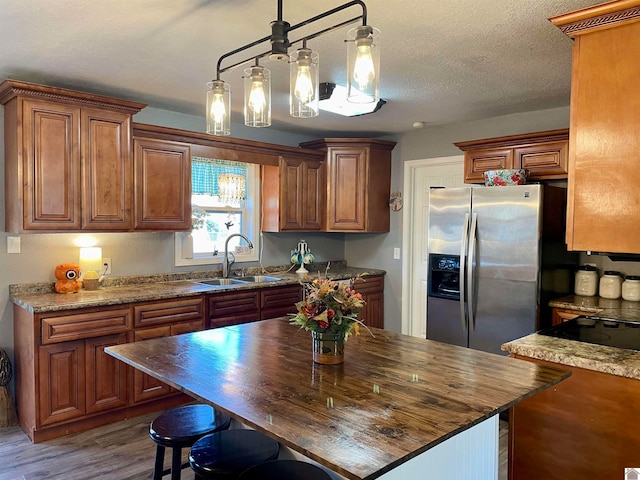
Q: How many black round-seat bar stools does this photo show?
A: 3